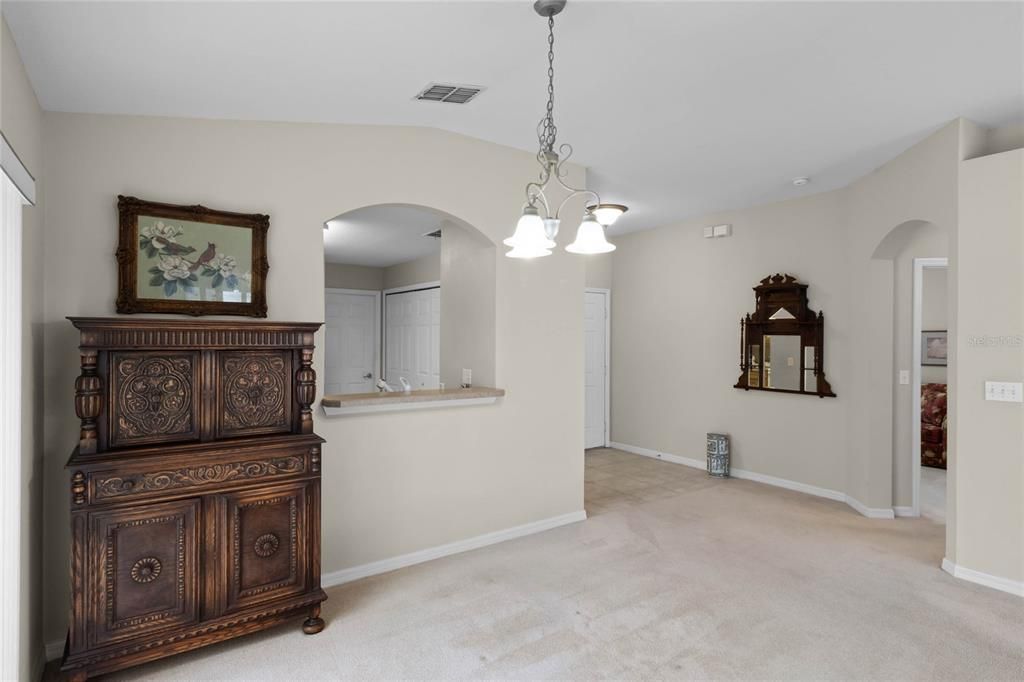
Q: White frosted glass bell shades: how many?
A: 3